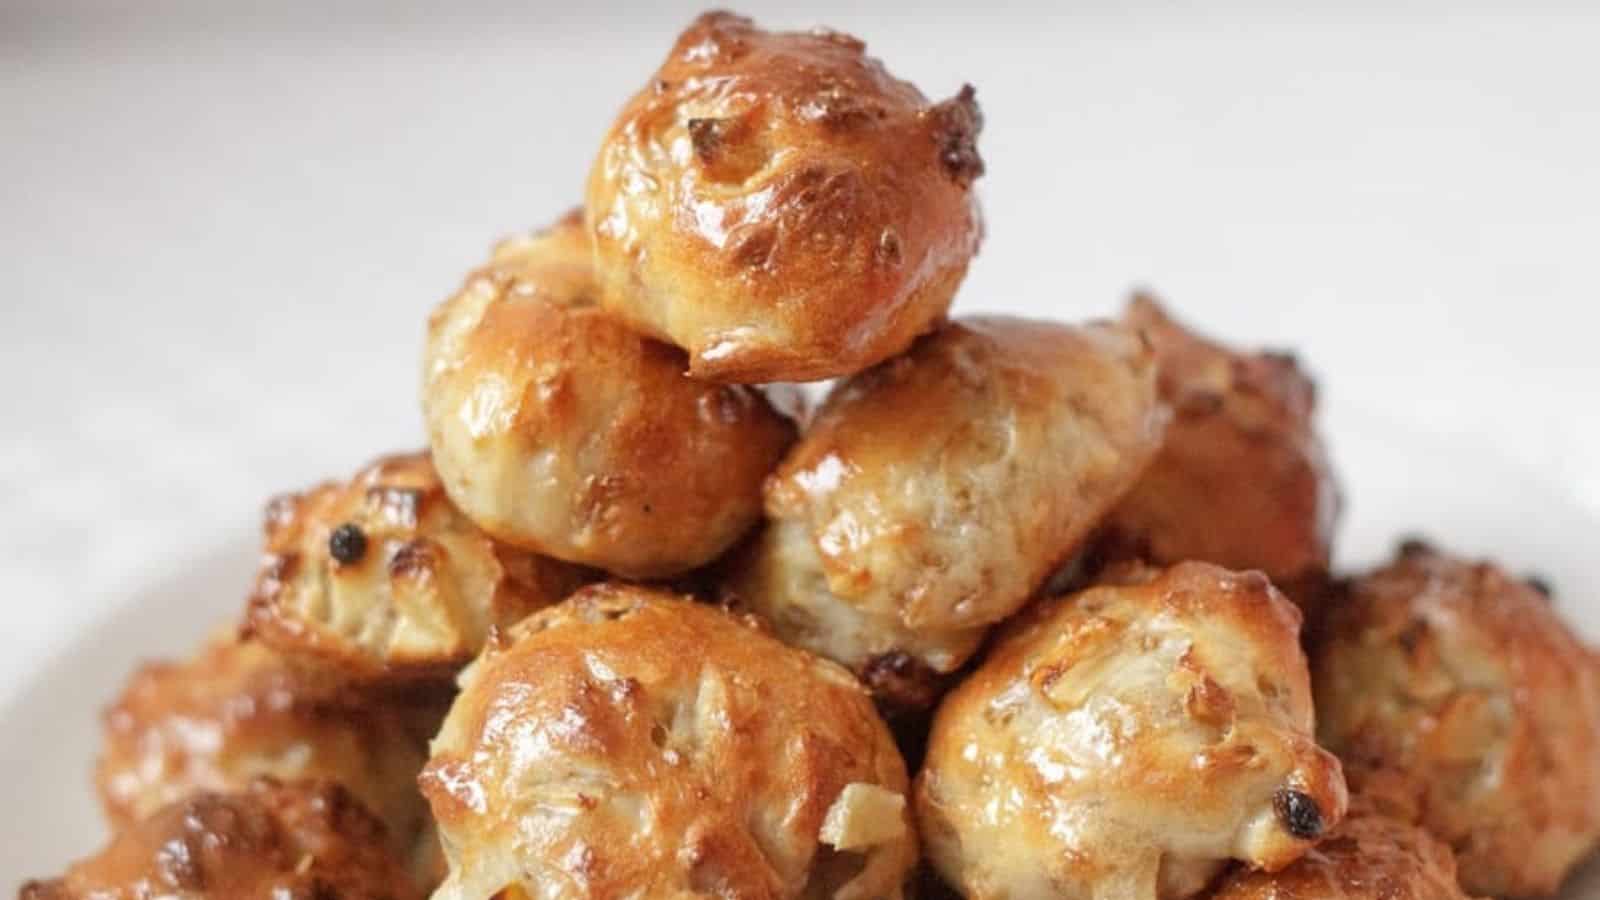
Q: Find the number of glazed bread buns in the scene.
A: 11